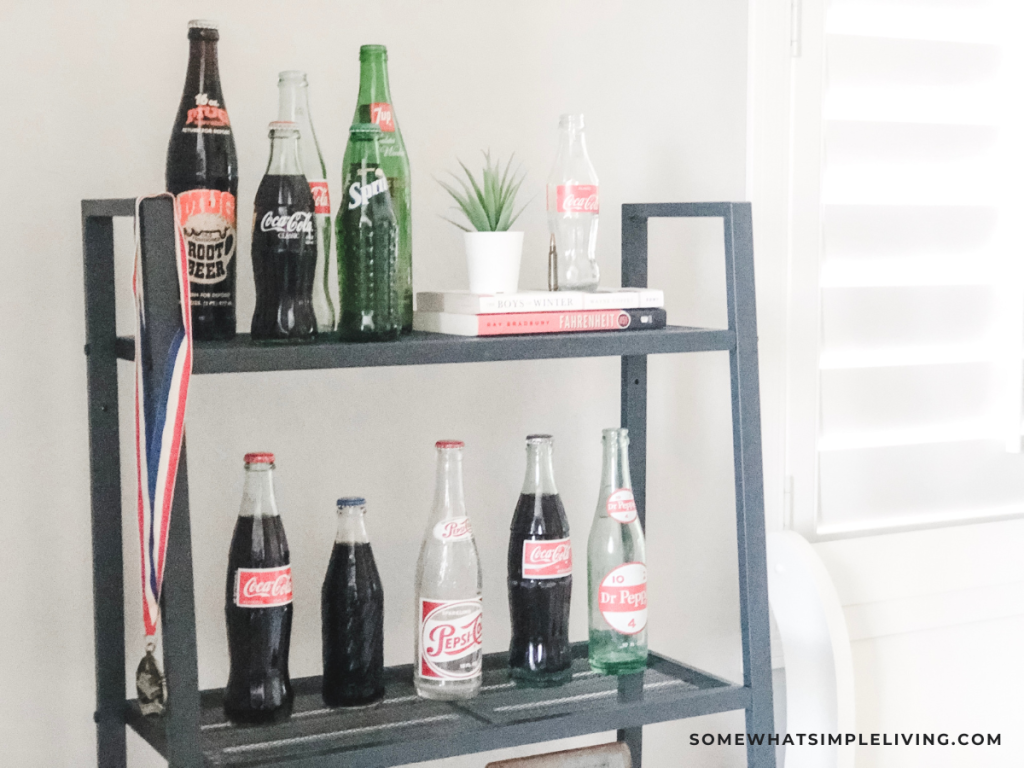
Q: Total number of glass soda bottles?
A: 11